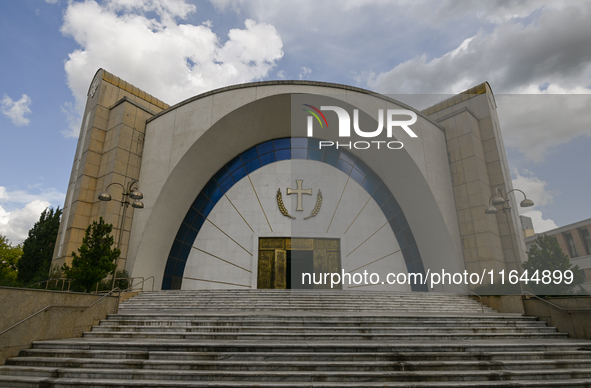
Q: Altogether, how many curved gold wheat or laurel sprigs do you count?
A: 2